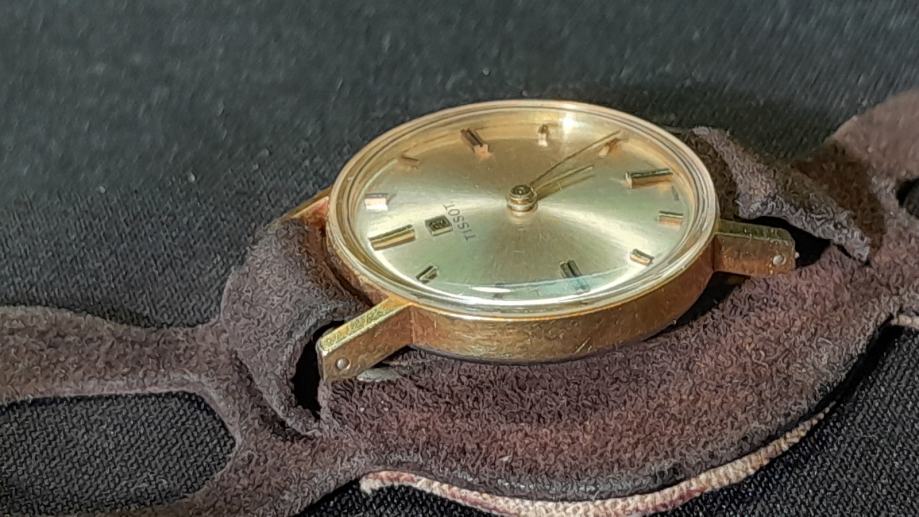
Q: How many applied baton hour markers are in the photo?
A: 12